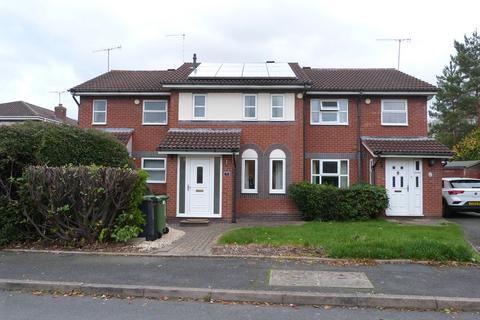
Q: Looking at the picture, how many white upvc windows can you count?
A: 11